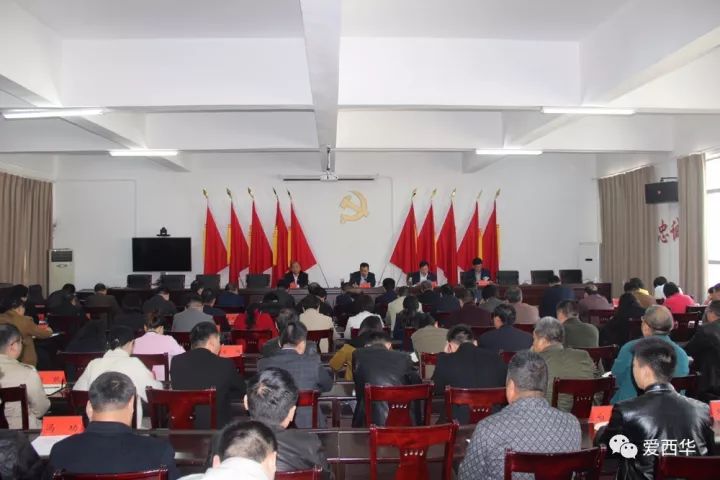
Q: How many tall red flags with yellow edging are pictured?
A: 10